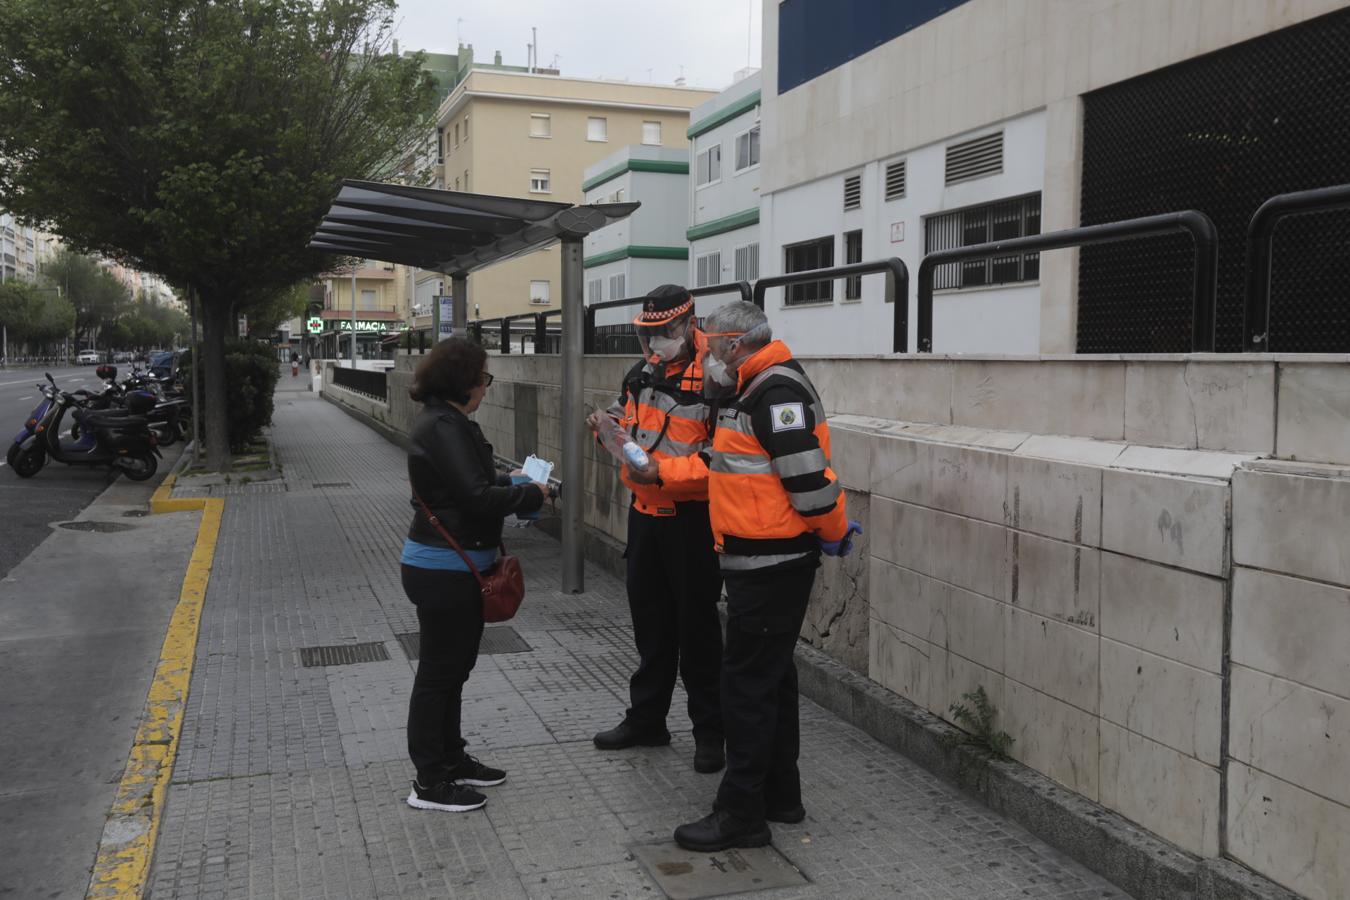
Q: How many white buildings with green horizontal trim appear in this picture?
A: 2